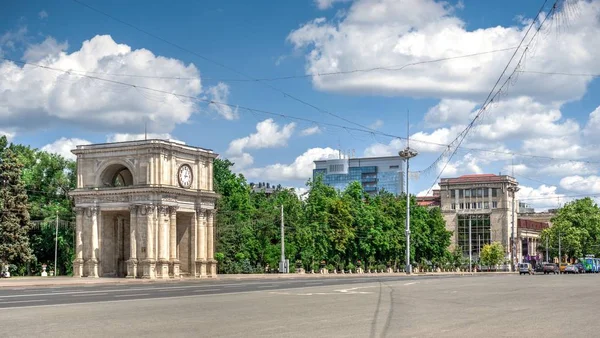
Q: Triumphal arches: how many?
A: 1